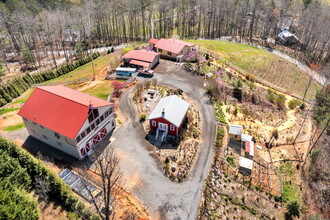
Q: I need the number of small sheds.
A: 3